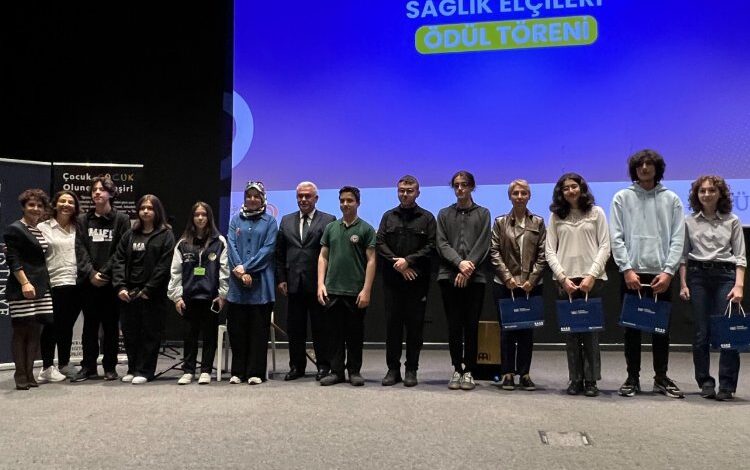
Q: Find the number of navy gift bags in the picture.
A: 4